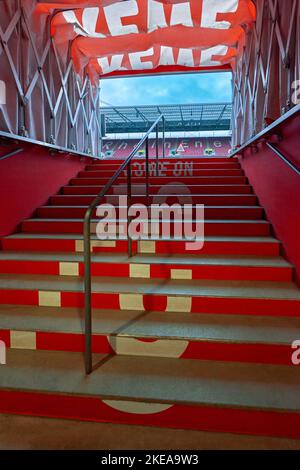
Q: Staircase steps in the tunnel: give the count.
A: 13